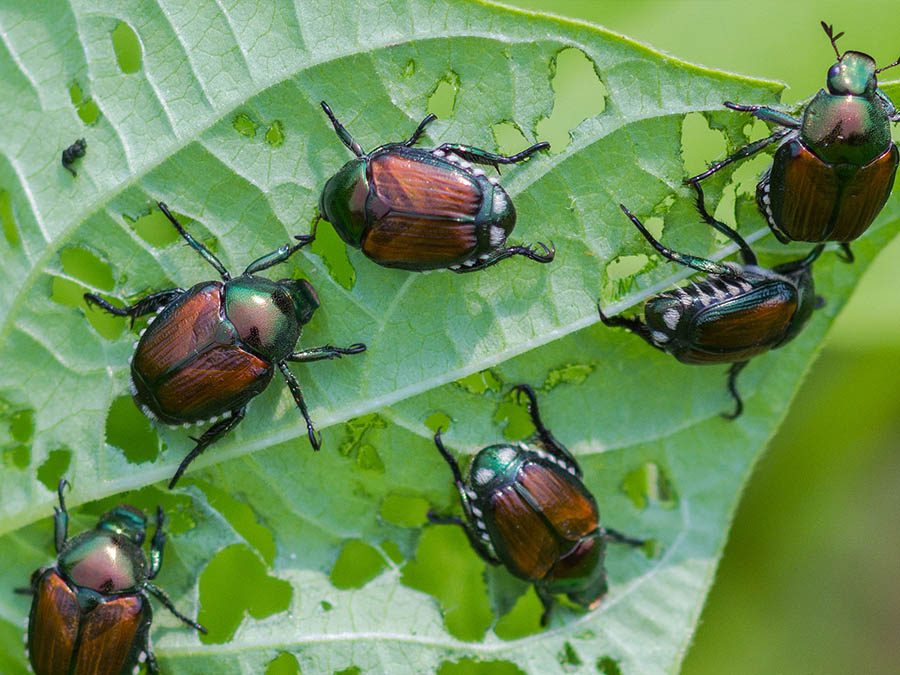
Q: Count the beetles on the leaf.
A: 6